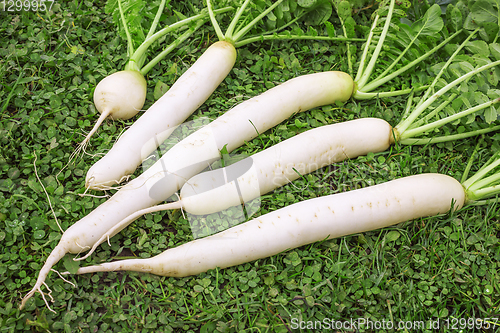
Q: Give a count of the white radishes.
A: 5